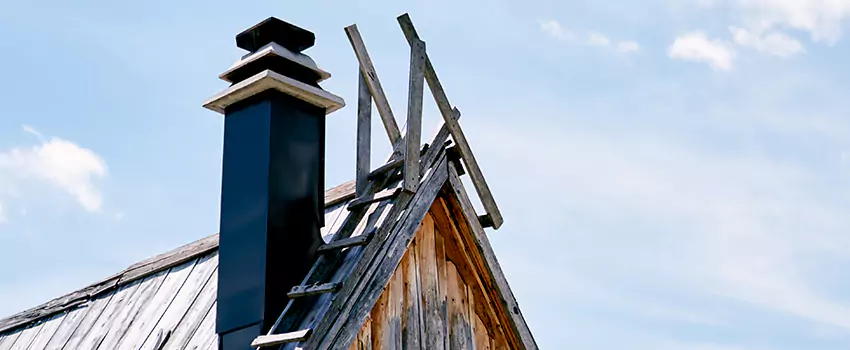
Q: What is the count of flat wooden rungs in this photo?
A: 5